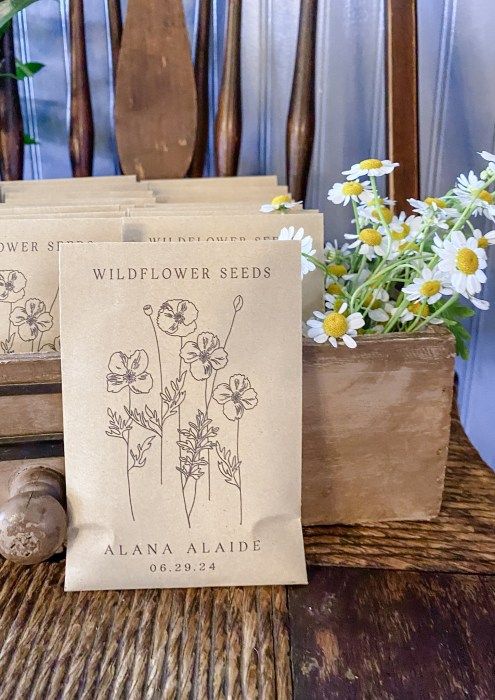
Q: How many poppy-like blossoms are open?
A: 4